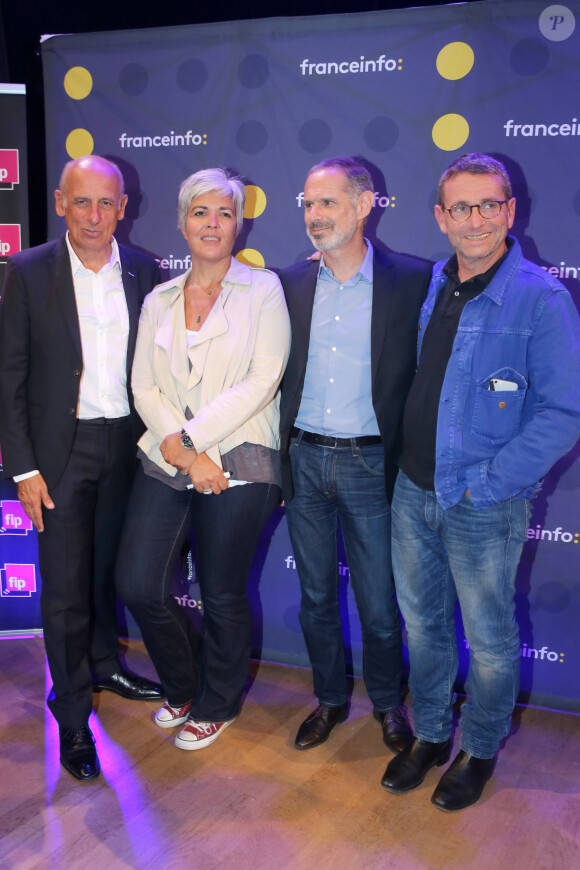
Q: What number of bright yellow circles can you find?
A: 6